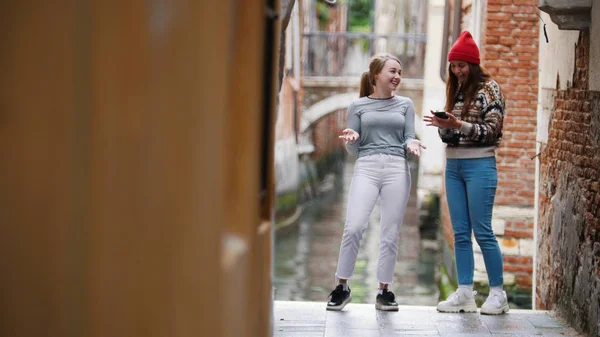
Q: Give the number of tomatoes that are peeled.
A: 0